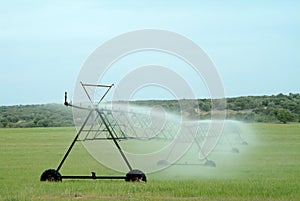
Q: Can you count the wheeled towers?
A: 4